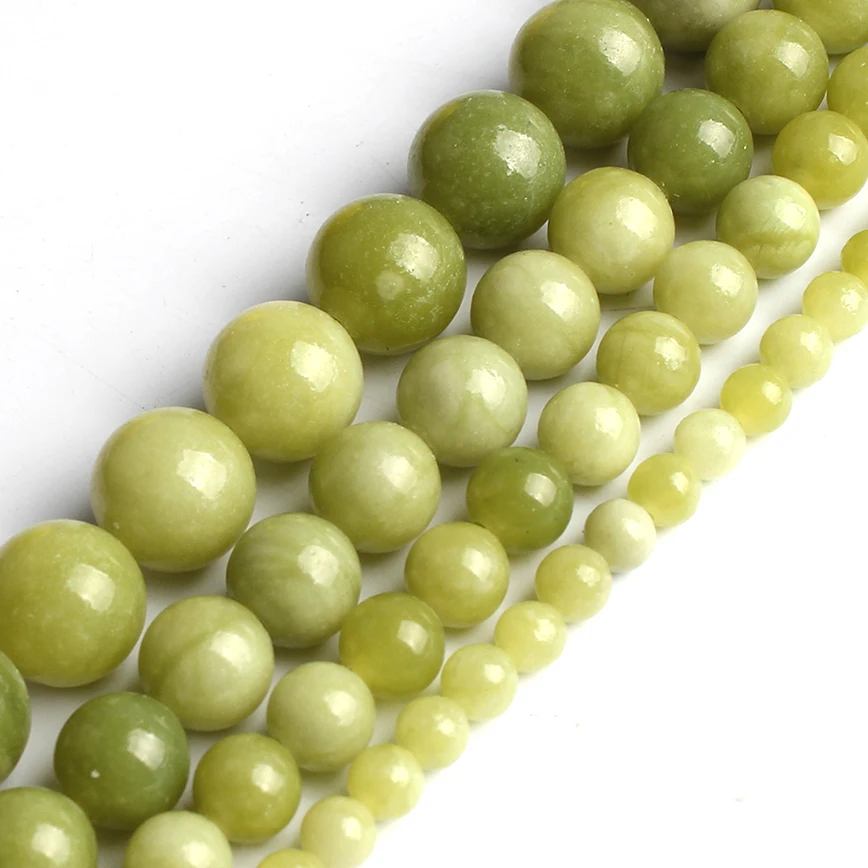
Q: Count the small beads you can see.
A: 14